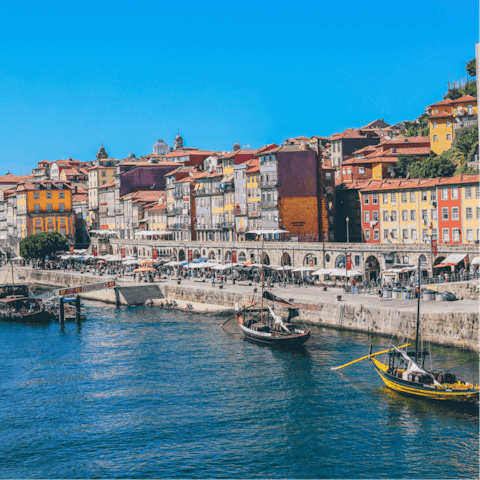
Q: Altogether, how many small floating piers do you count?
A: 1